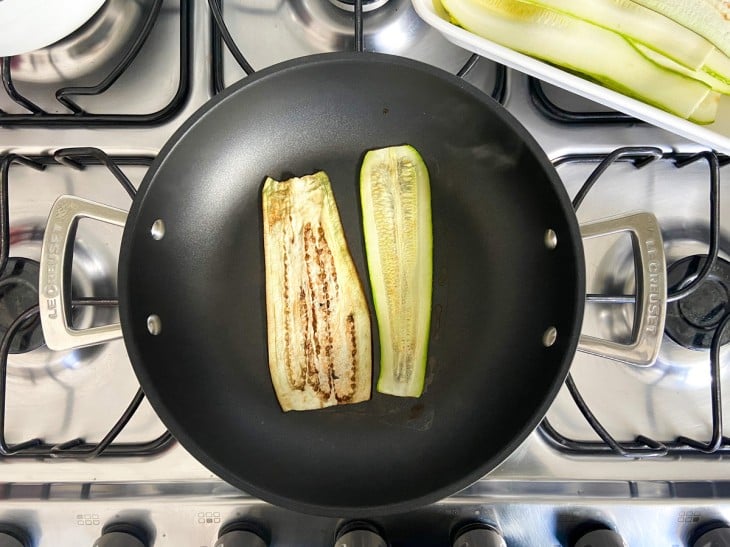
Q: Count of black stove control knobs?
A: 7